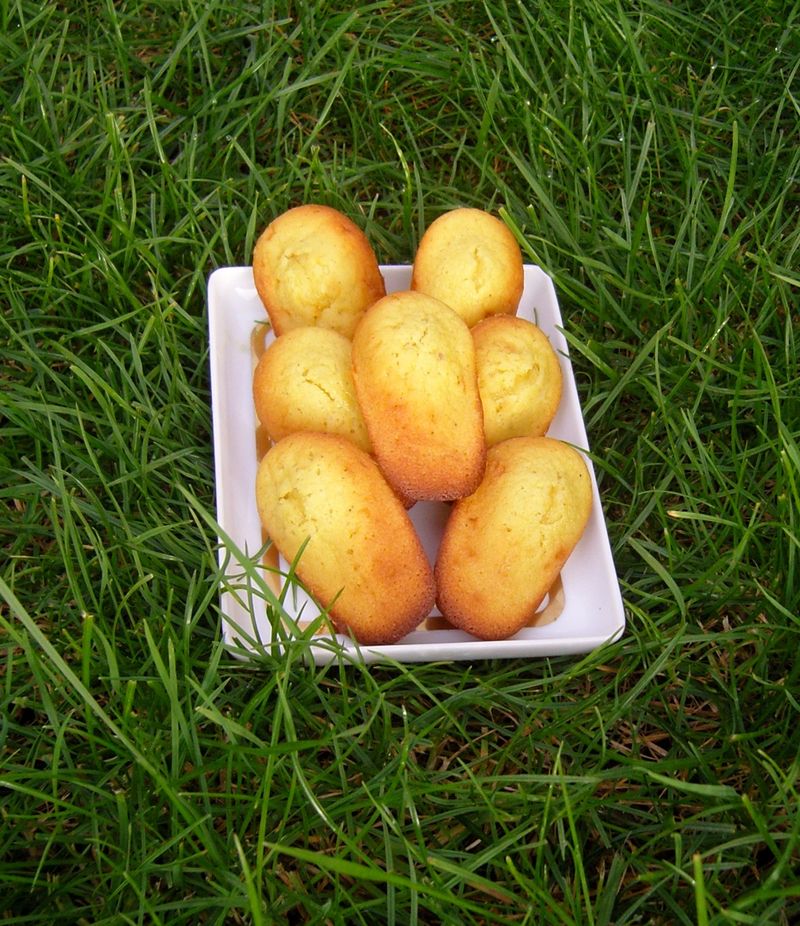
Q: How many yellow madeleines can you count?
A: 7